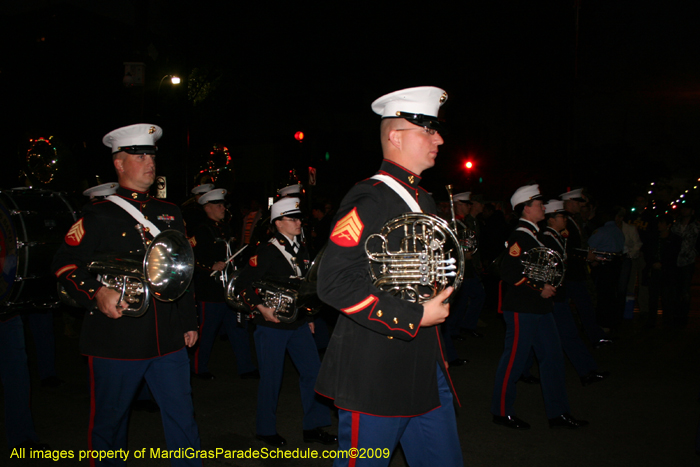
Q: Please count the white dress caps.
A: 11